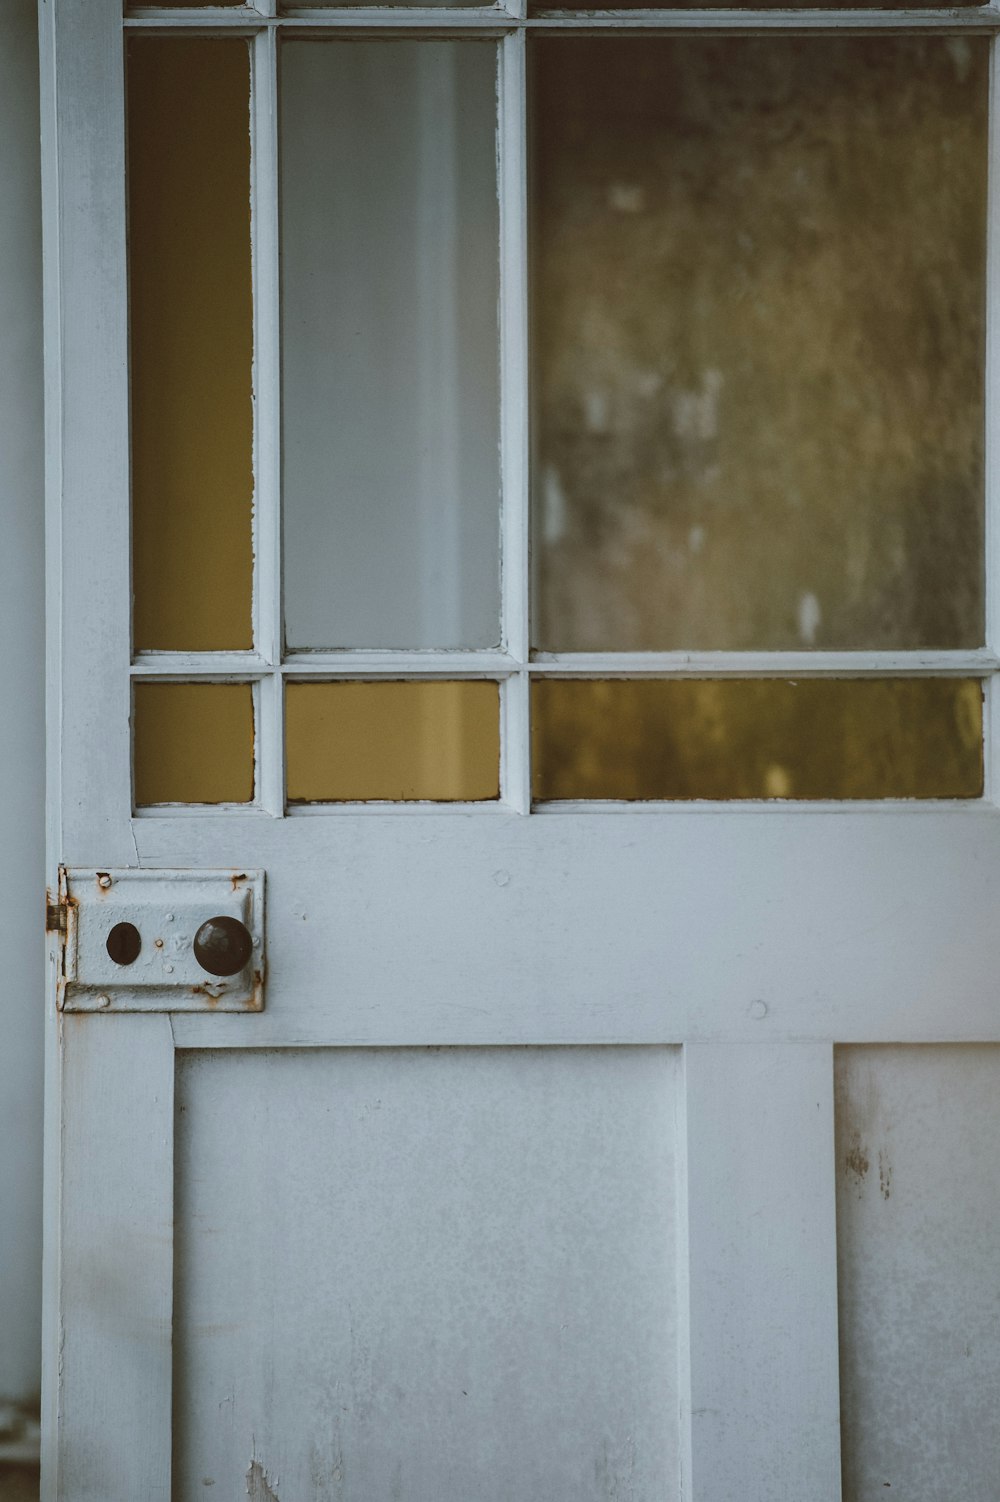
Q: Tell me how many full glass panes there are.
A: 6